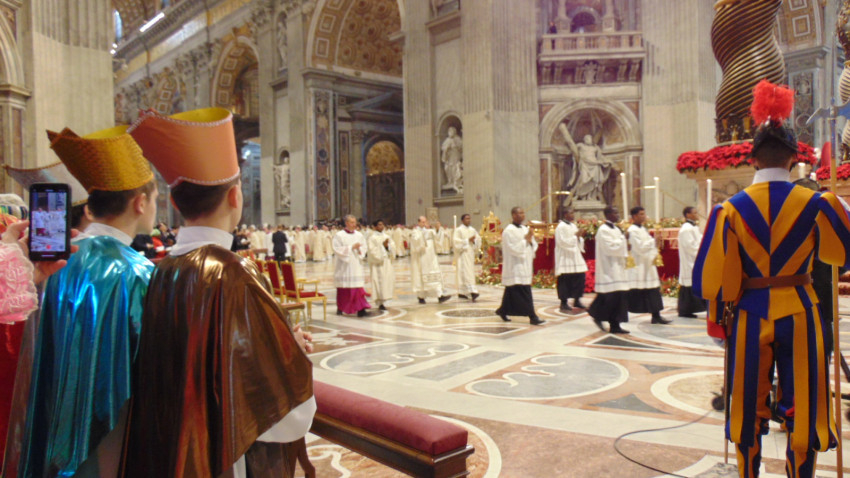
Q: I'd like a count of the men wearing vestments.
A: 9